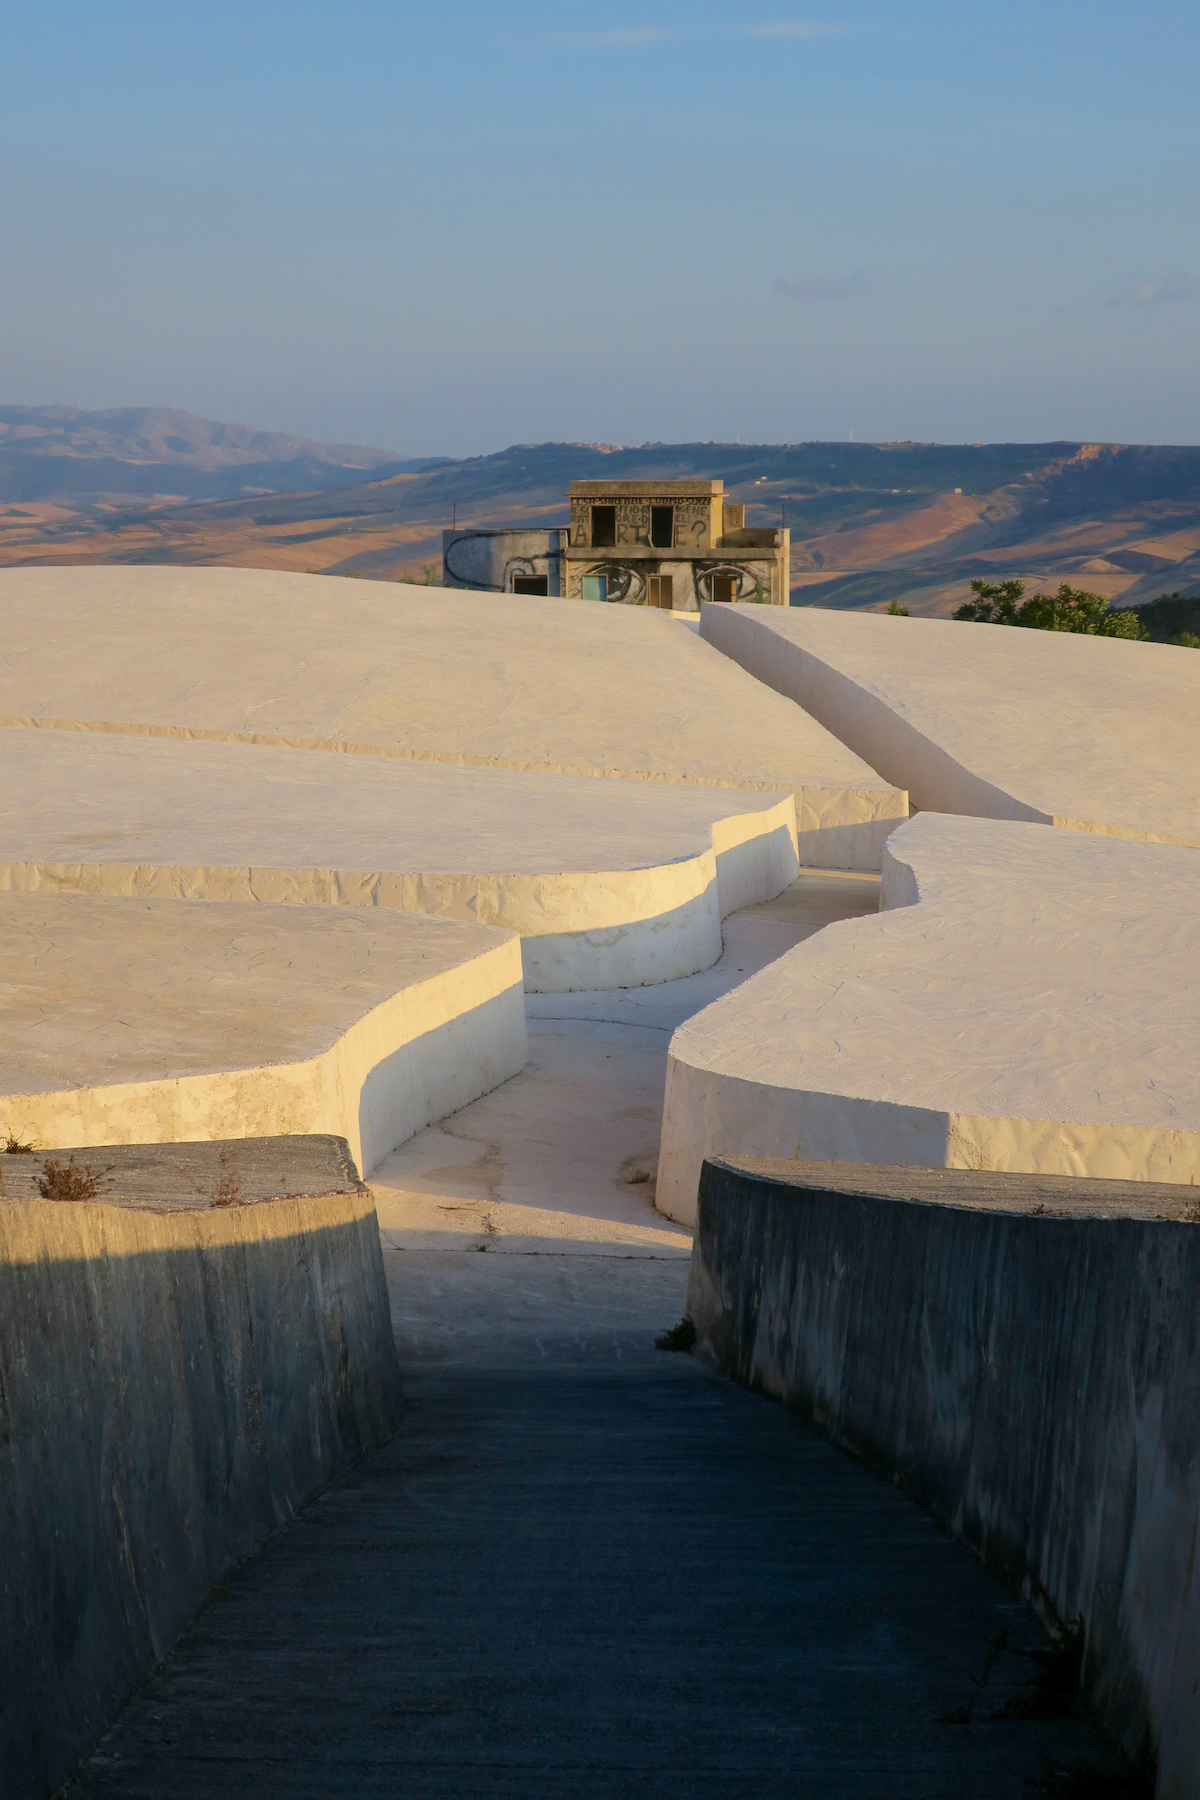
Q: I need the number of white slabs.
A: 5